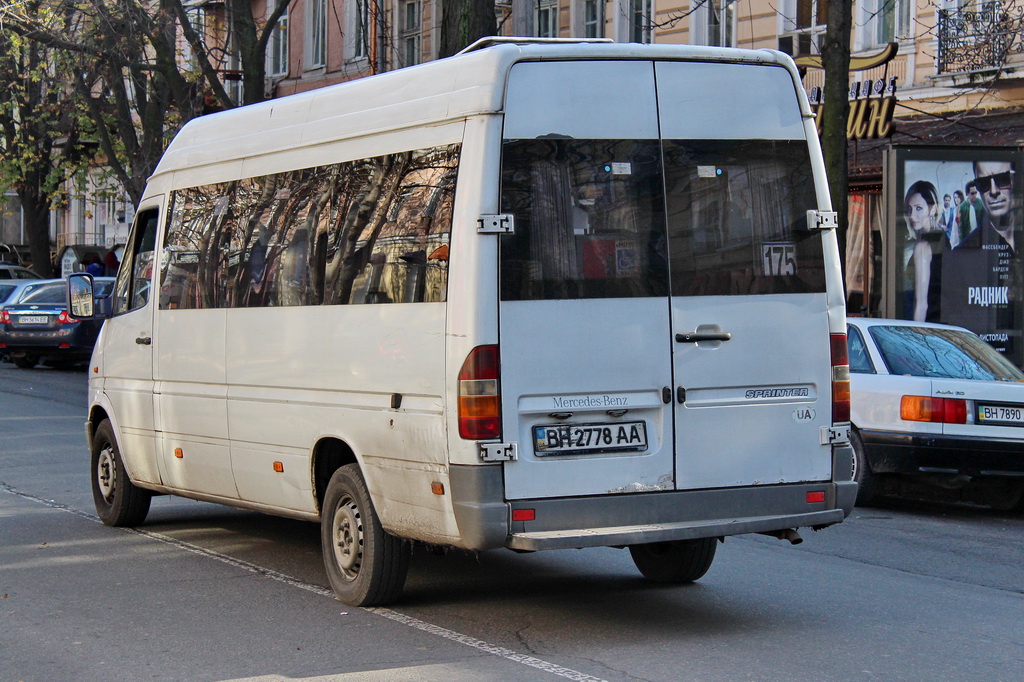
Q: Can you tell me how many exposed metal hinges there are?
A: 4